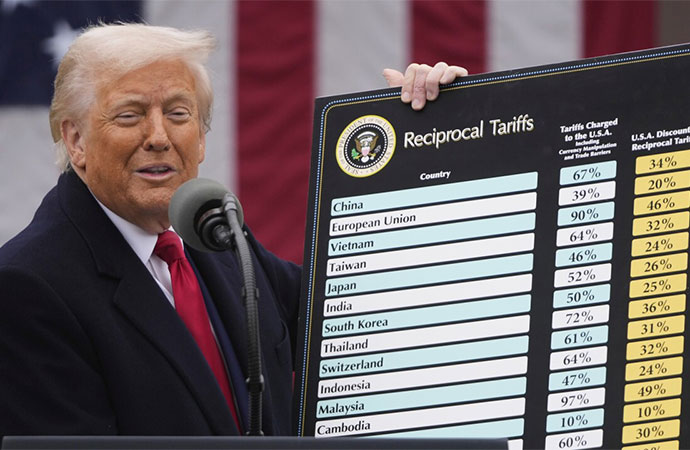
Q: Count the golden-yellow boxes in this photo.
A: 15